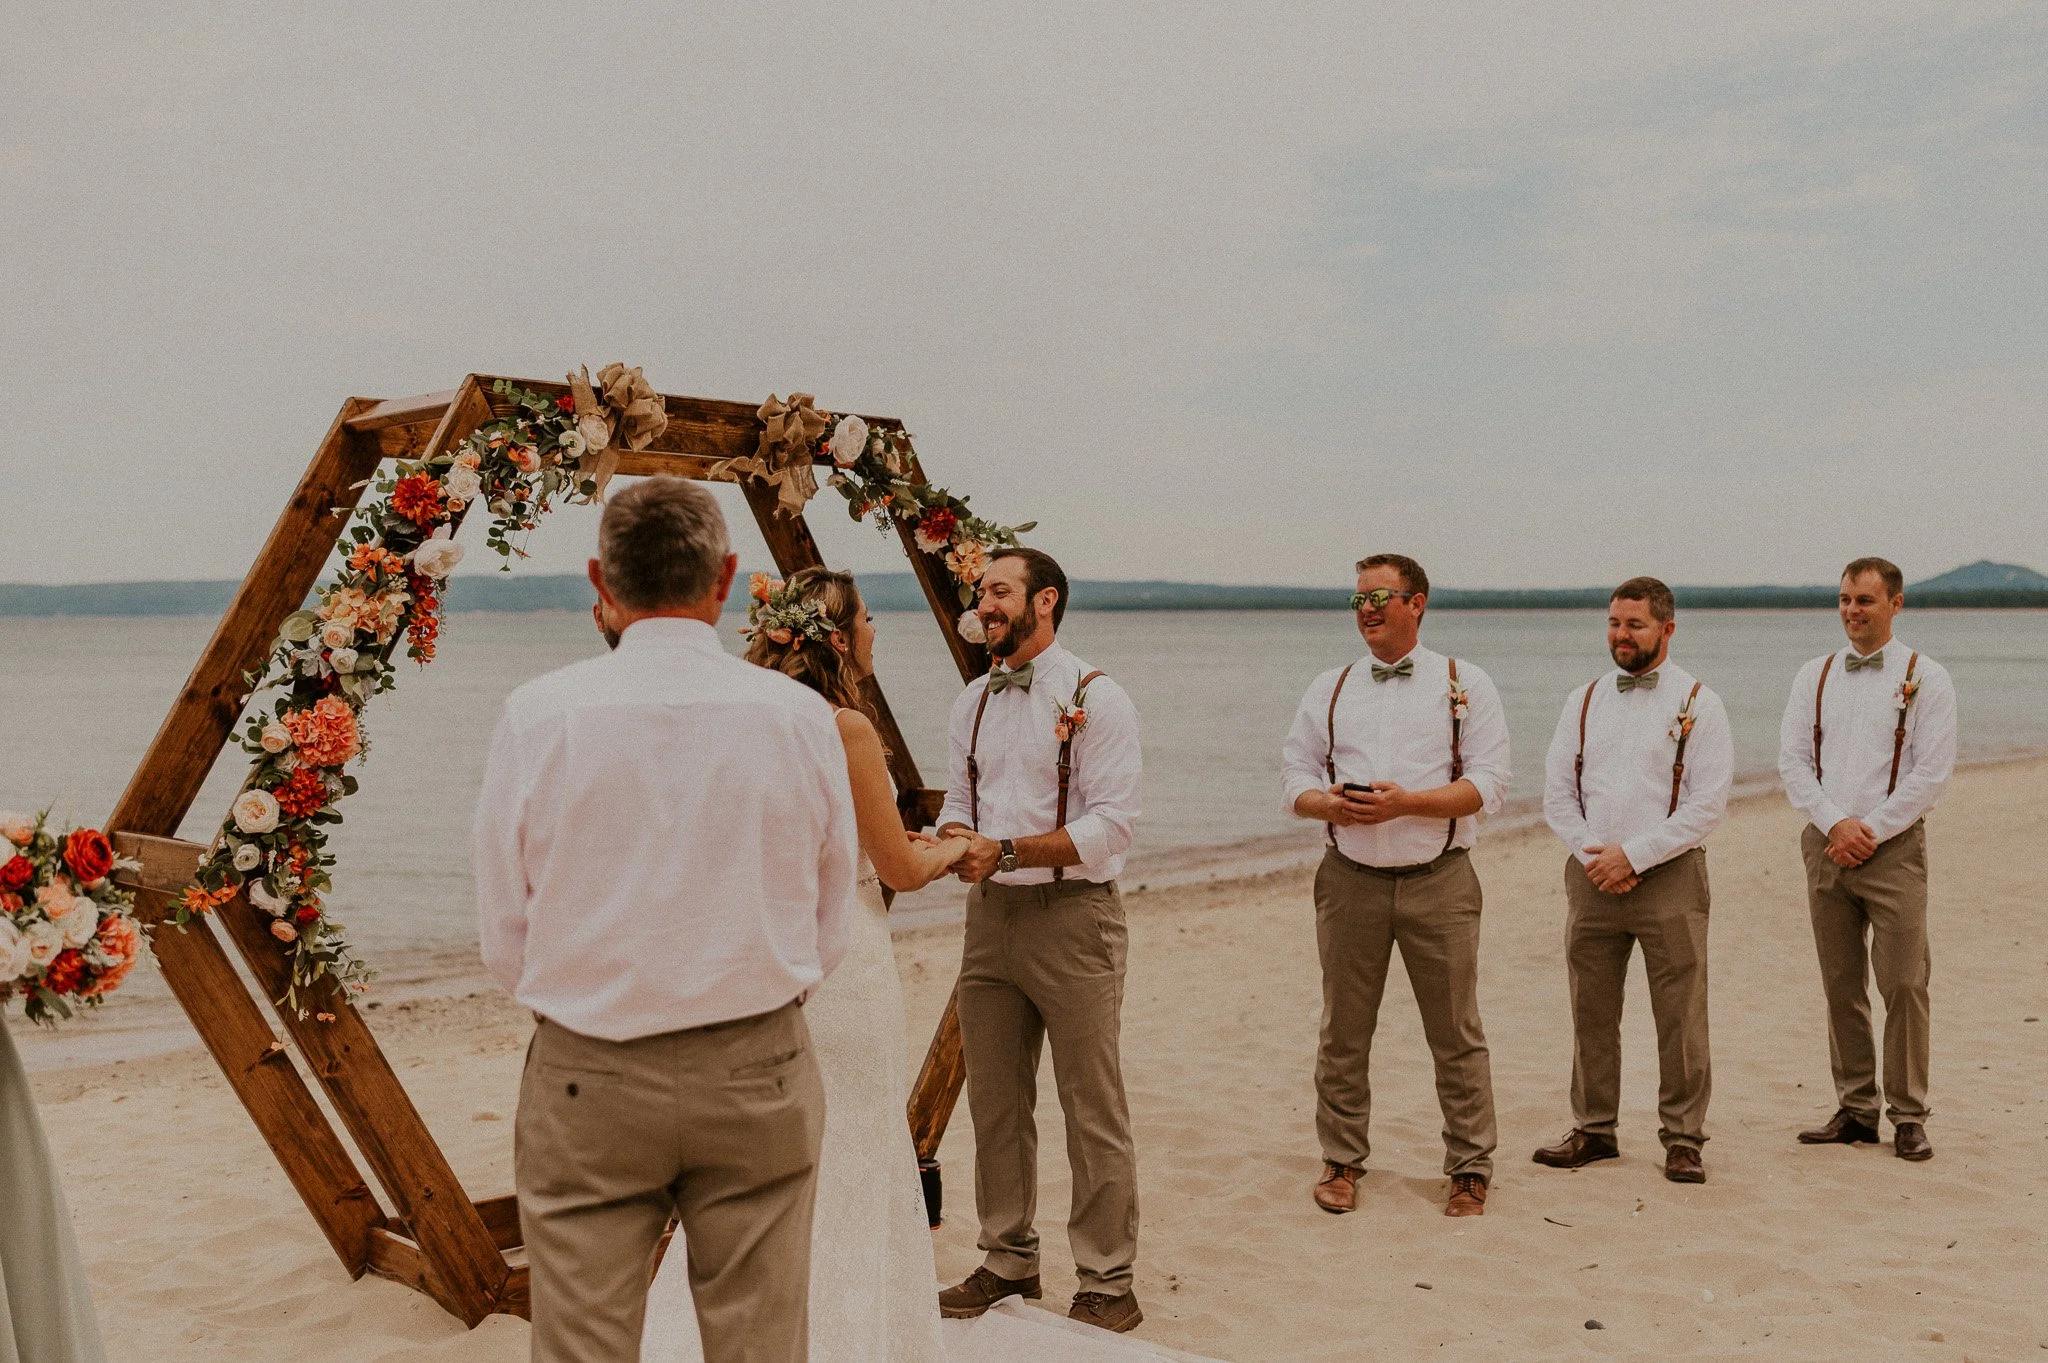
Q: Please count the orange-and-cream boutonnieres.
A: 4